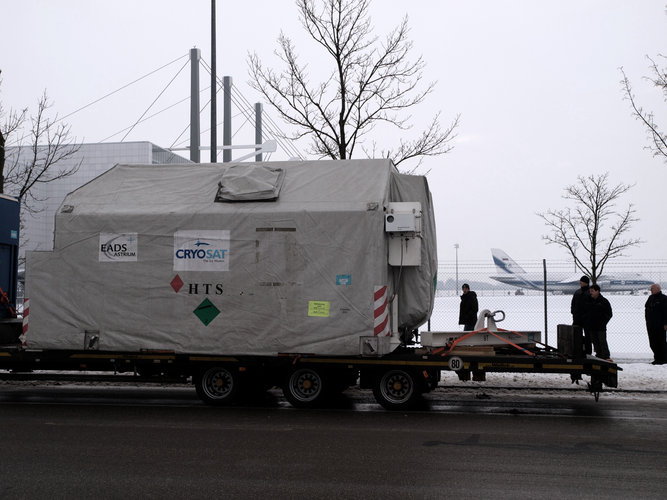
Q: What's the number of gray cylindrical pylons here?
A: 3